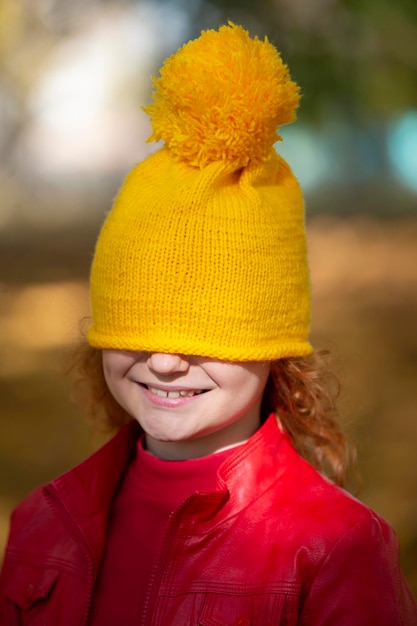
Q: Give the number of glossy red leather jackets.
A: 1